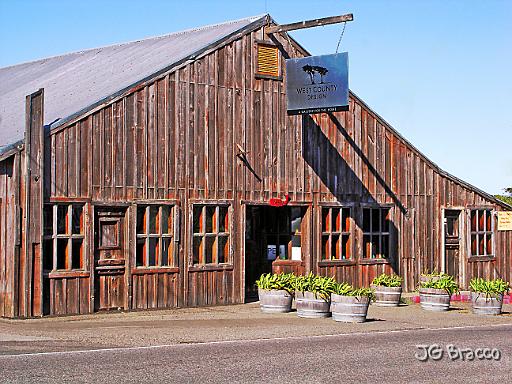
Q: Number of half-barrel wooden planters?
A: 6